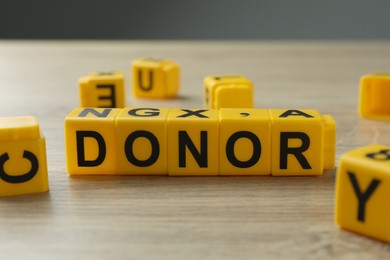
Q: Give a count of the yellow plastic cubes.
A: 11